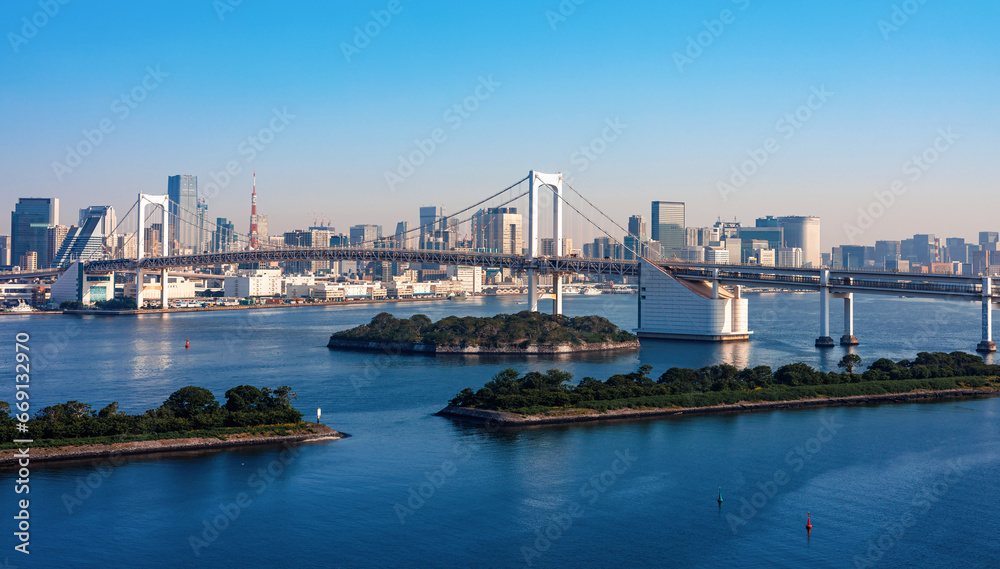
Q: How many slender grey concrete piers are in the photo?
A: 3